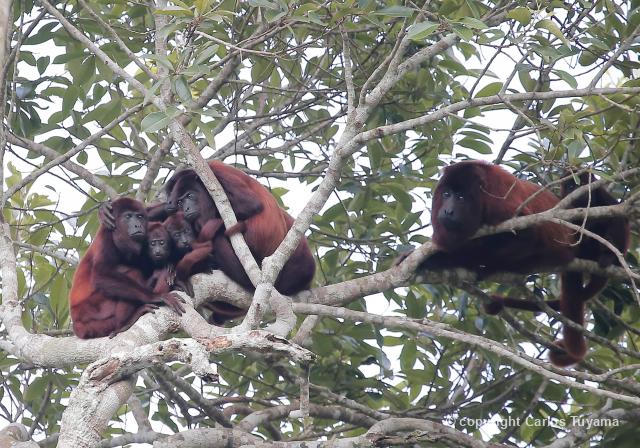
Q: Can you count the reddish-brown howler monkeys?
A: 6